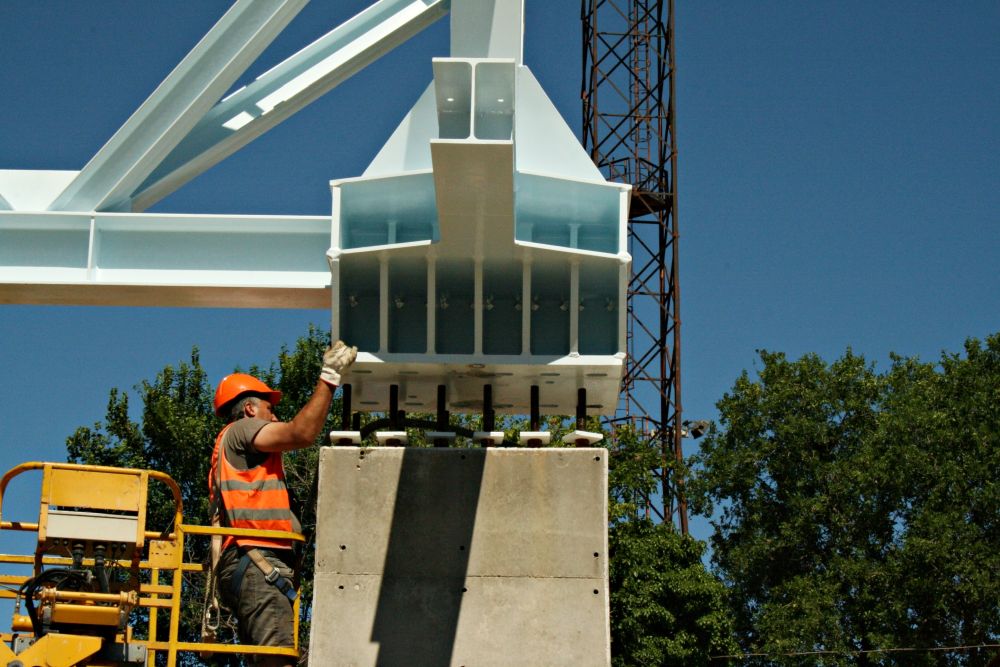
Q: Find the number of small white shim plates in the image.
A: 6